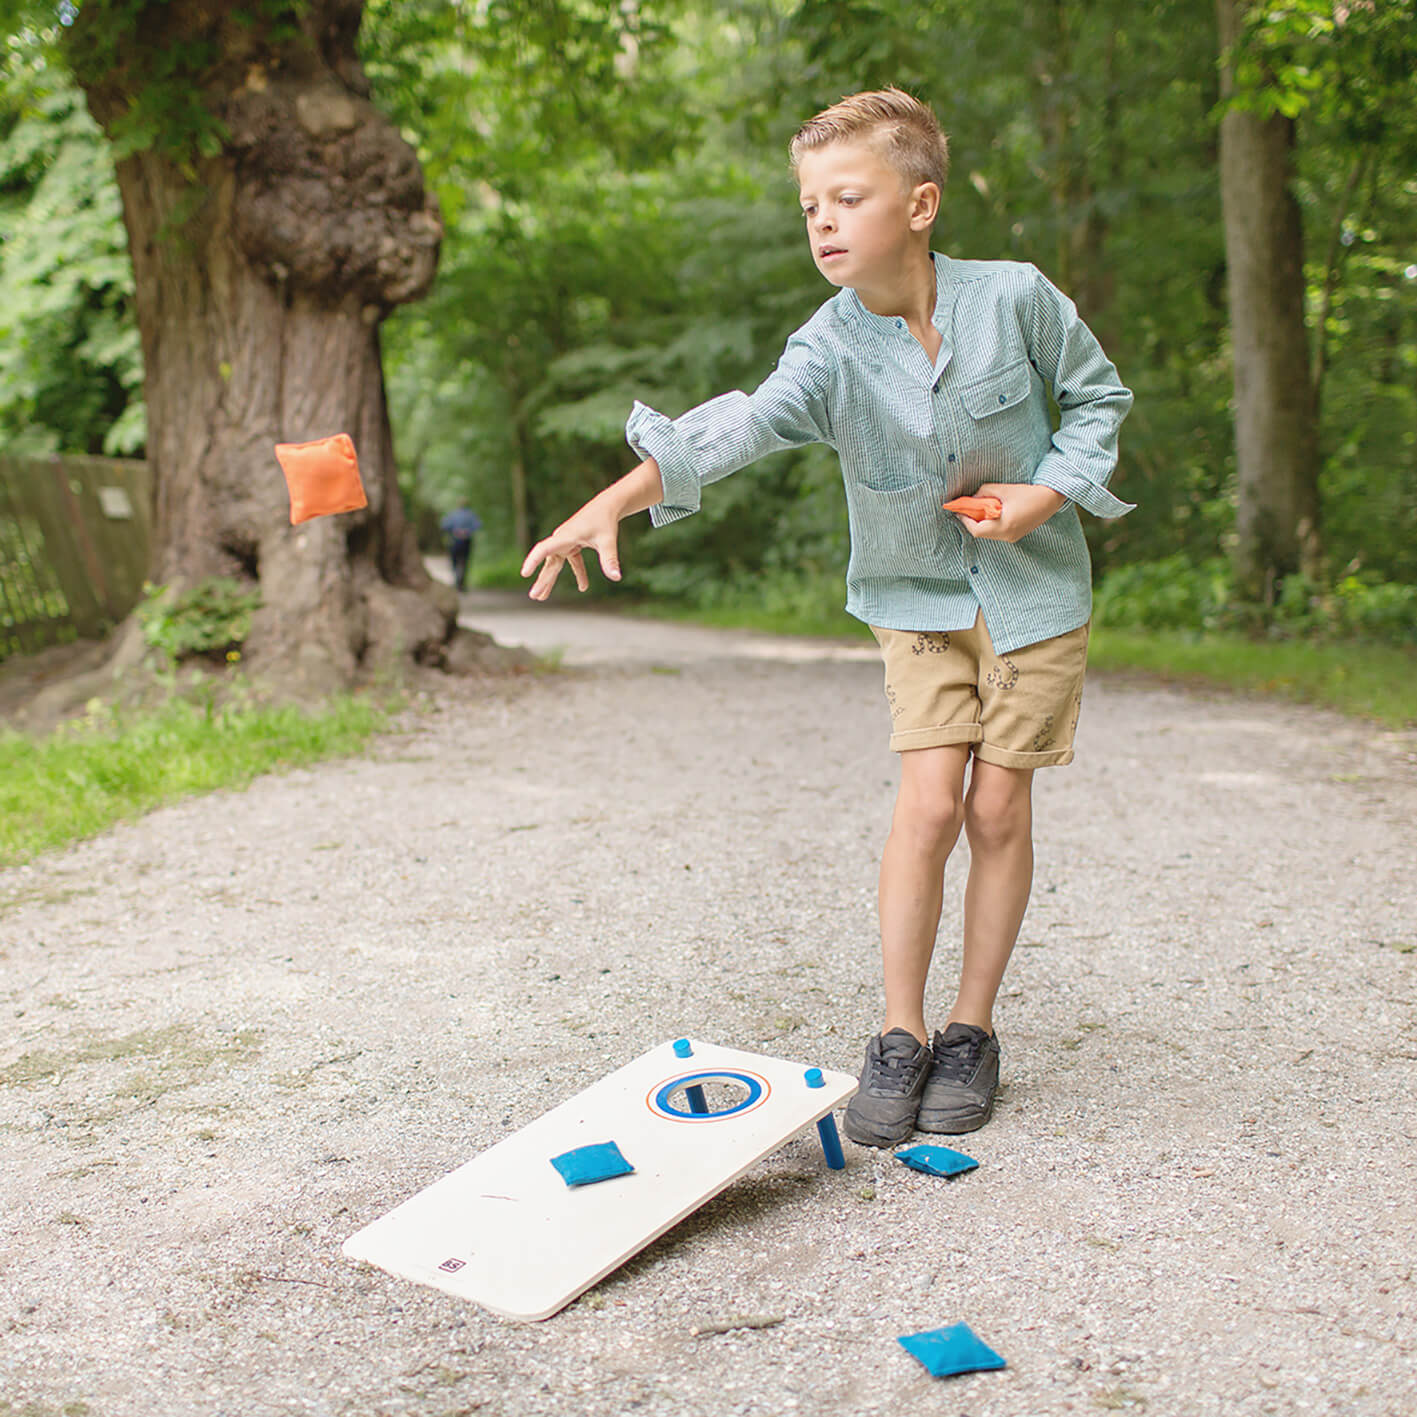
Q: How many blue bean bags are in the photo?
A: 3